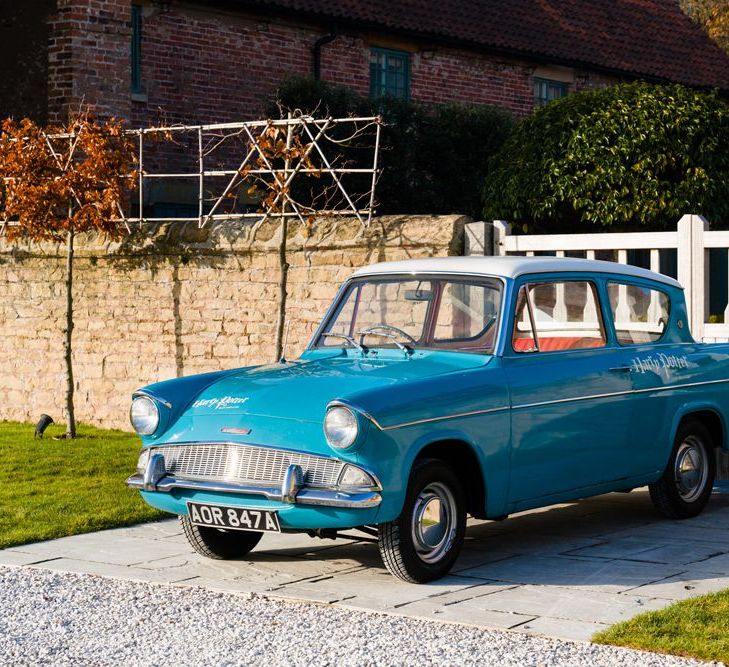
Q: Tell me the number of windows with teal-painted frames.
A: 3